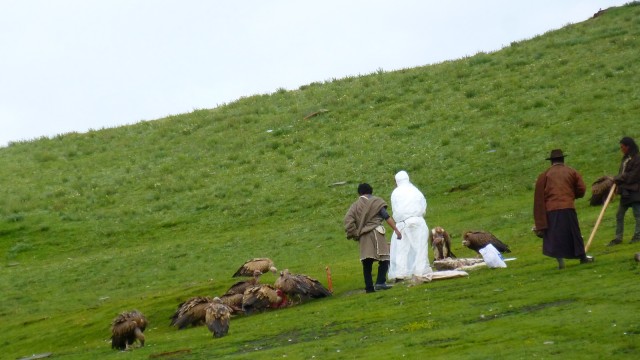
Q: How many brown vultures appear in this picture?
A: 11